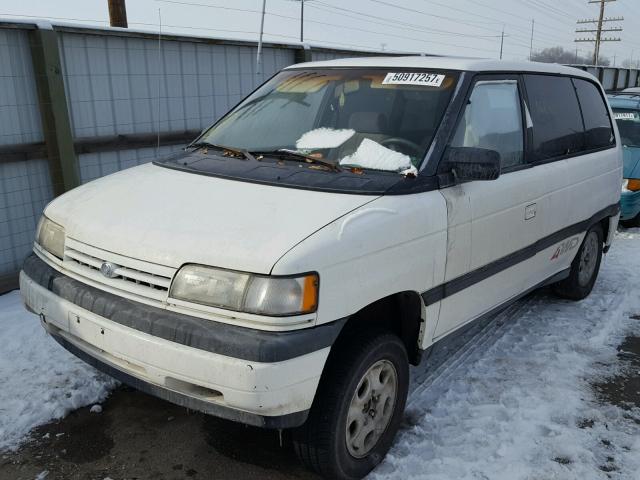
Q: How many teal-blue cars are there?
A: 1